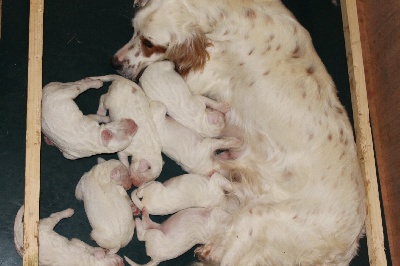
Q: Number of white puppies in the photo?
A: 8